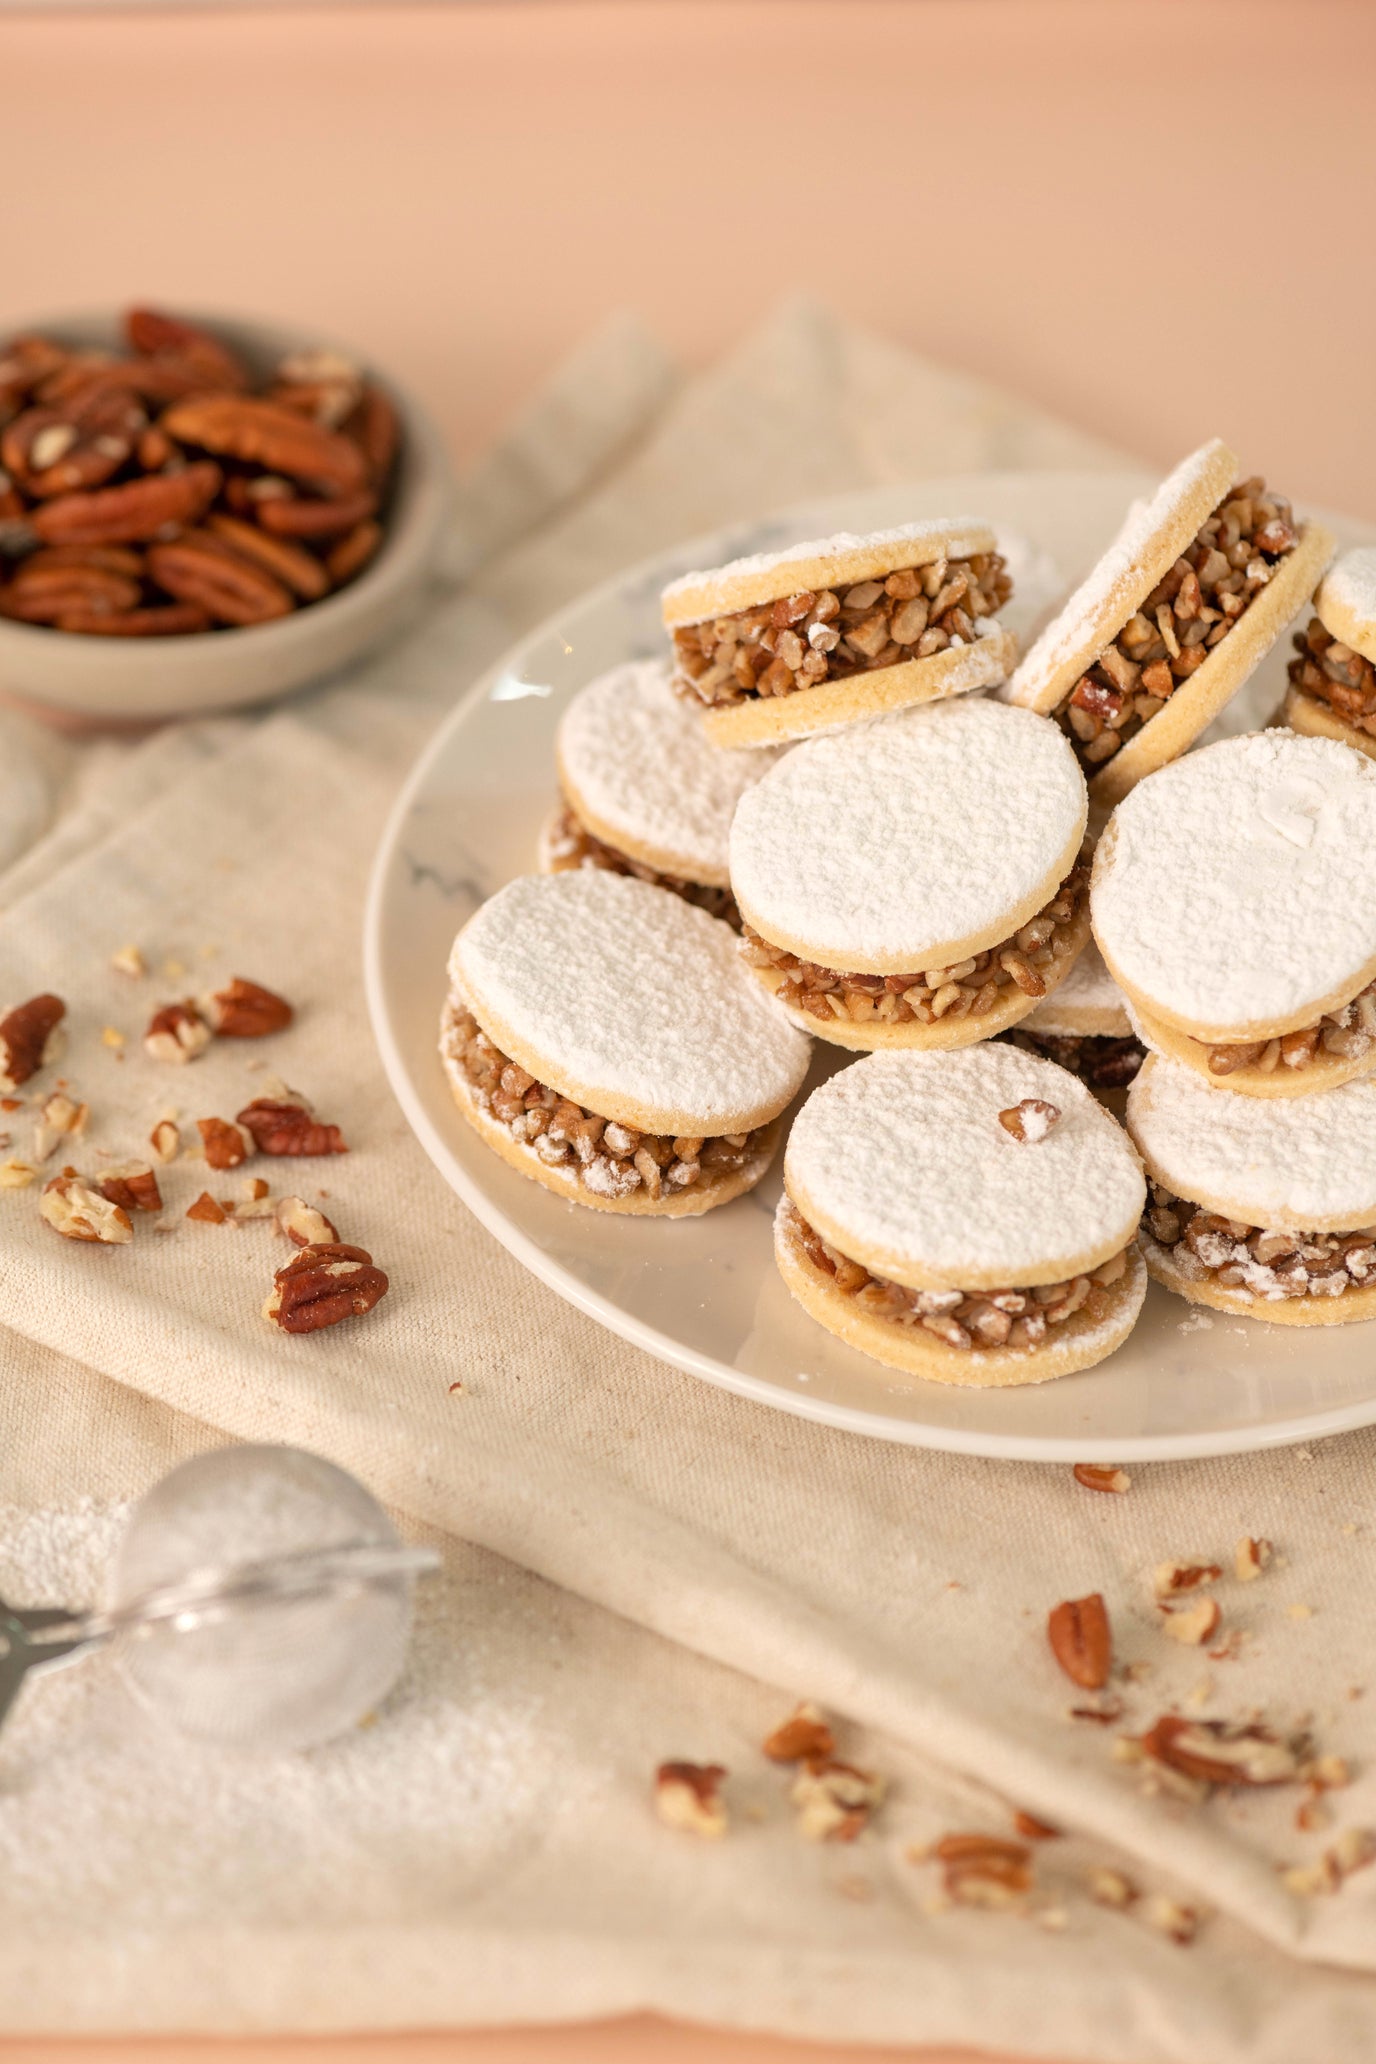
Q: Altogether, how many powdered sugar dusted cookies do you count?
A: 10